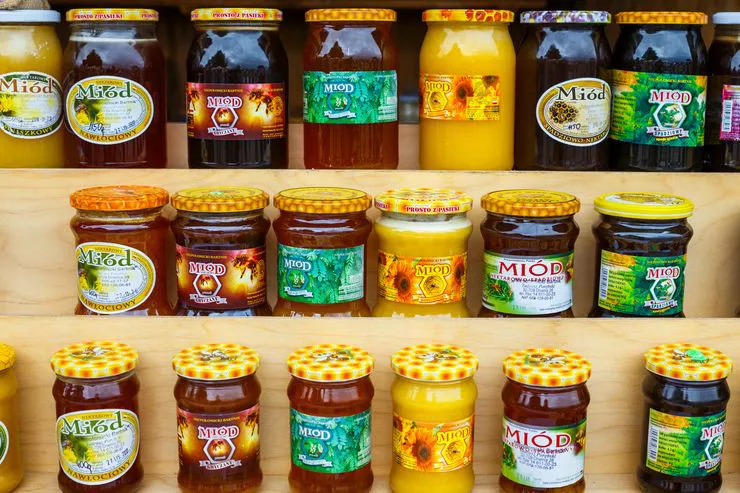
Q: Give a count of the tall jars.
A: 8